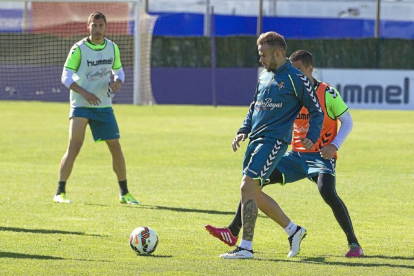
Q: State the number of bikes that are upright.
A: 0